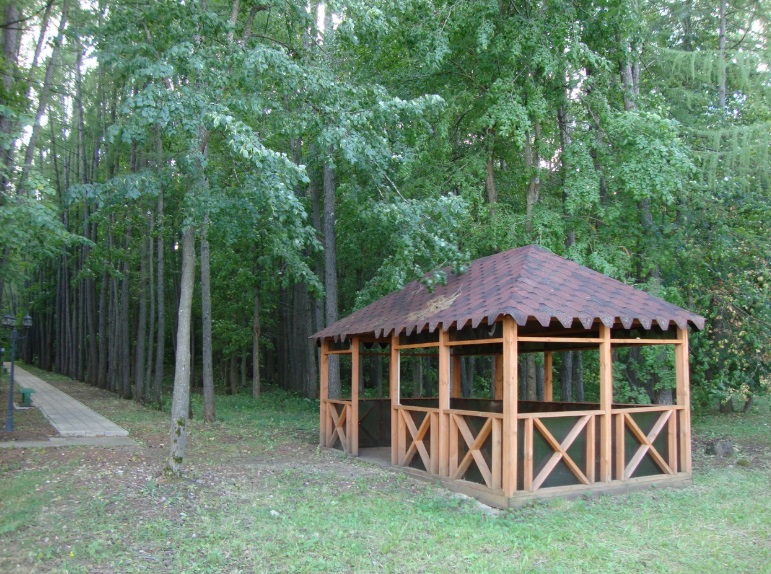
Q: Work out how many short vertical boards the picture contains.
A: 10